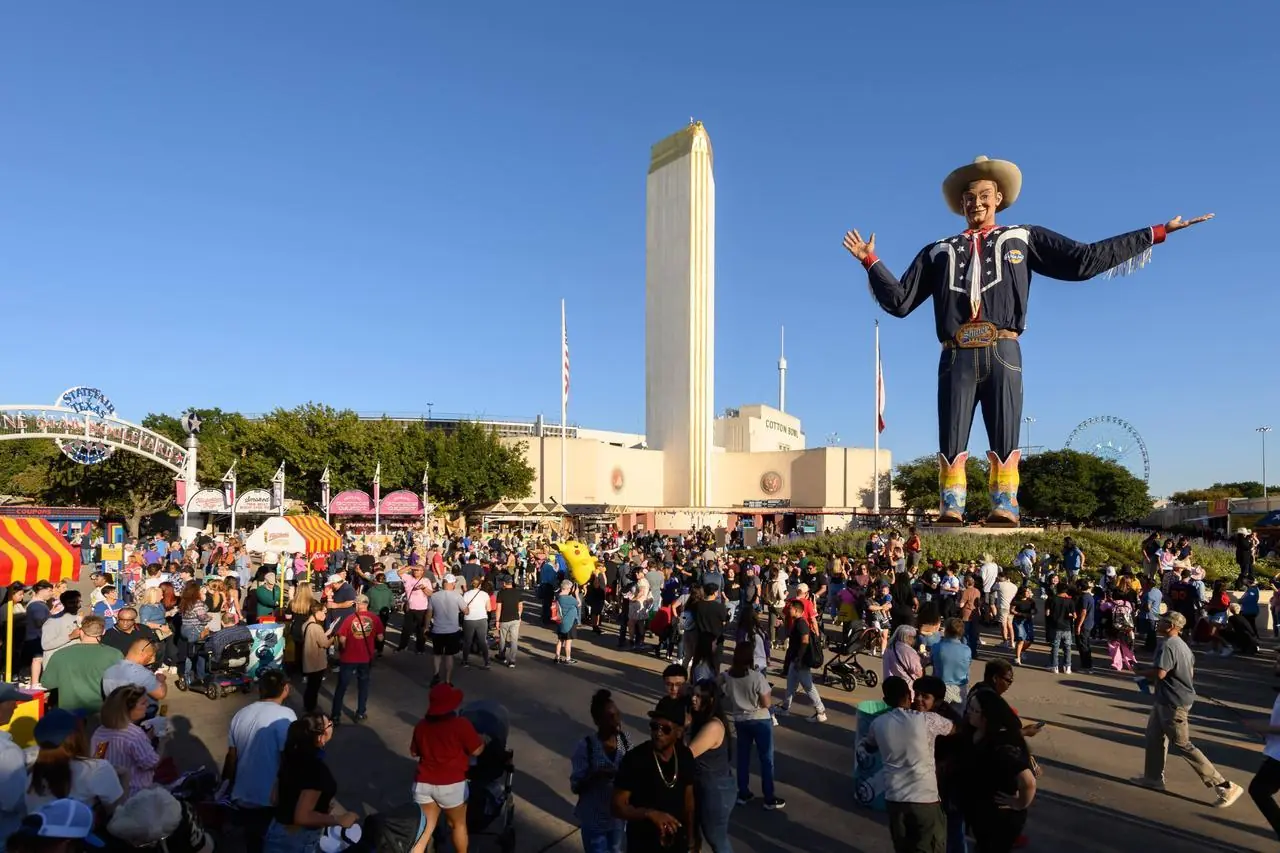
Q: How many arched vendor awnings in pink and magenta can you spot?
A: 2